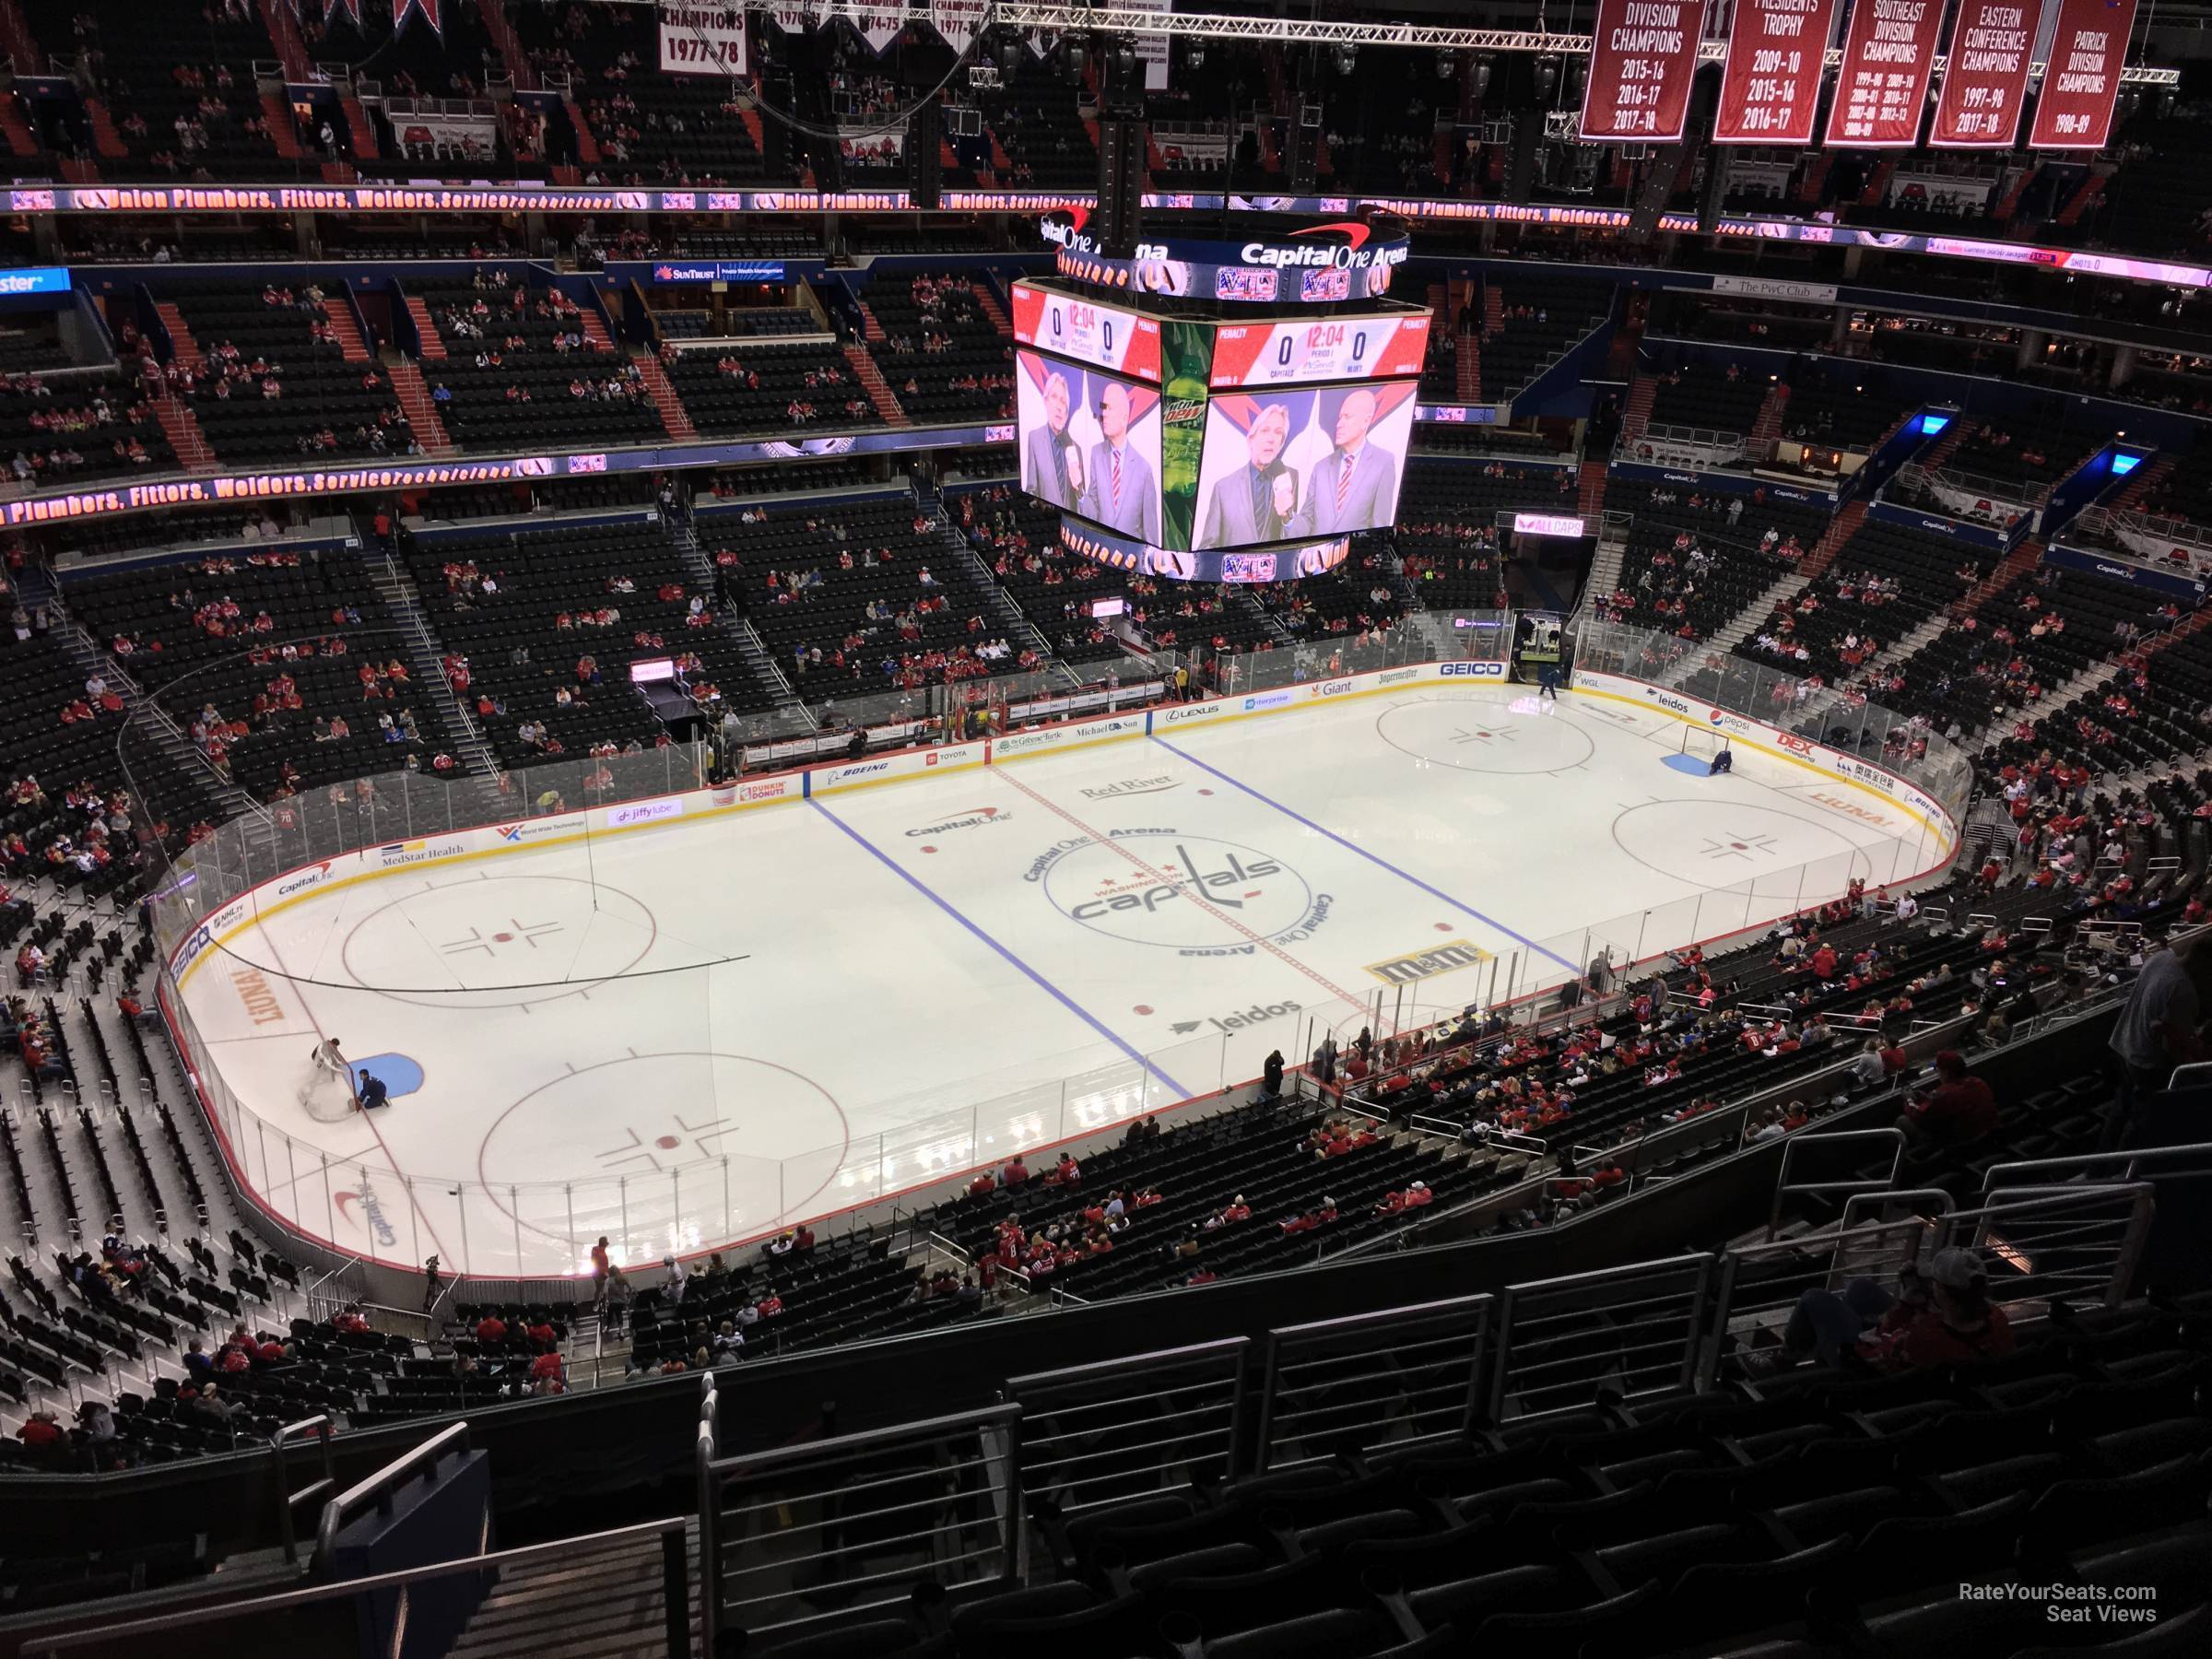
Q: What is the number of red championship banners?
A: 5